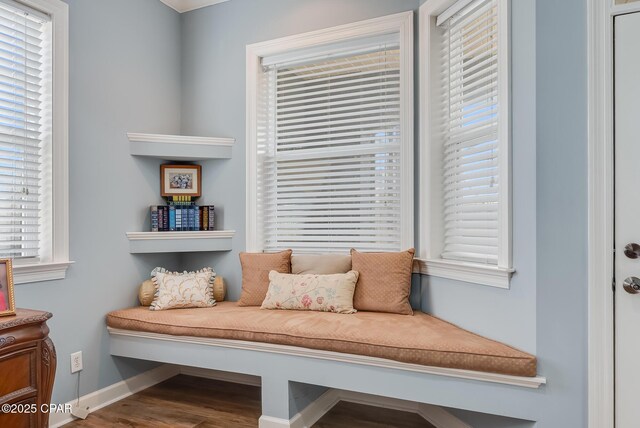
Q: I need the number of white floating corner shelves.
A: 2